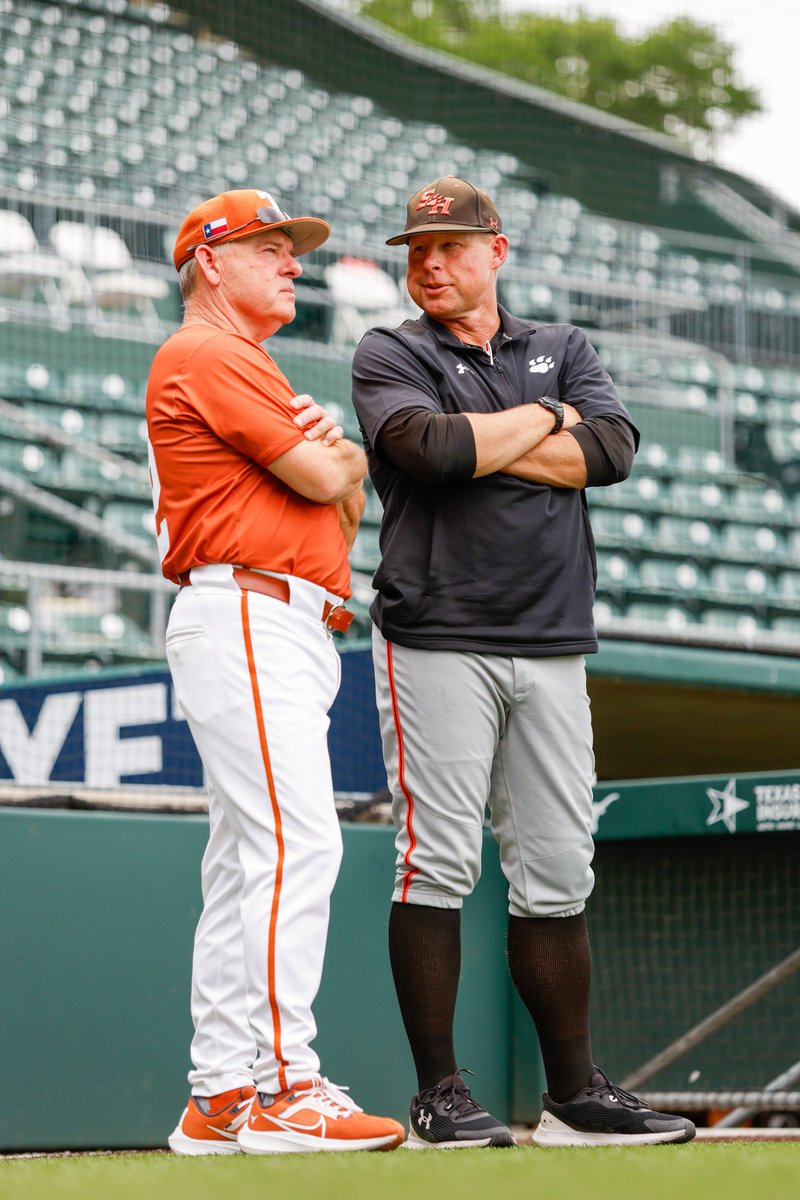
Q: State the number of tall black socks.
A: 2